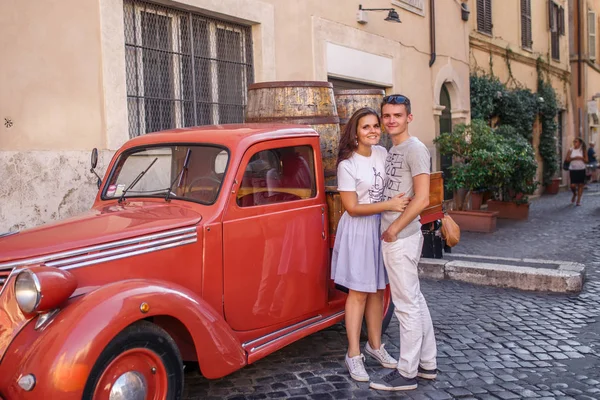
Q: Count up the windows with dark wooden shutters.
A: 3